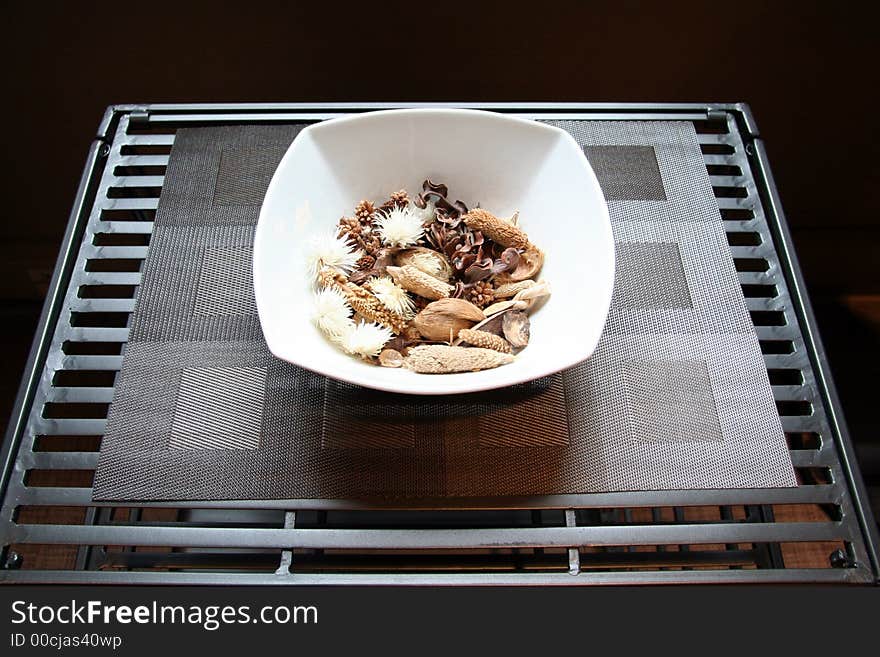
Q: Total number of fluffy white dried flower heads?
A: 5